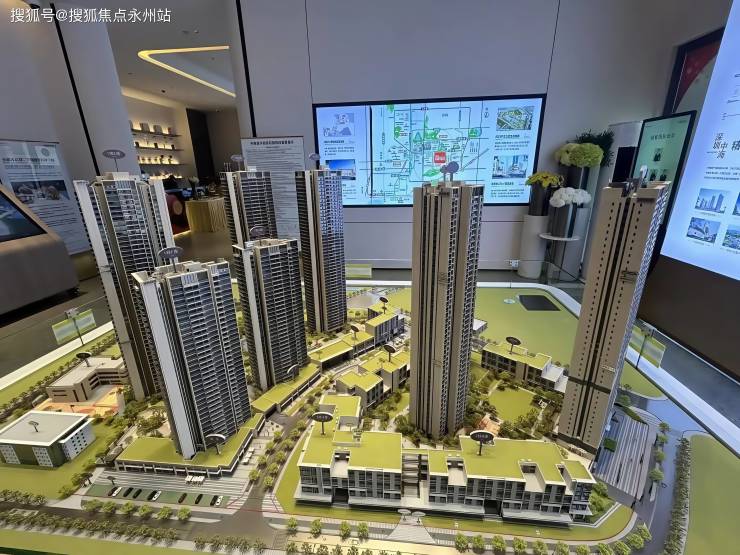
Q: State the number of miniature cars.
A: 10